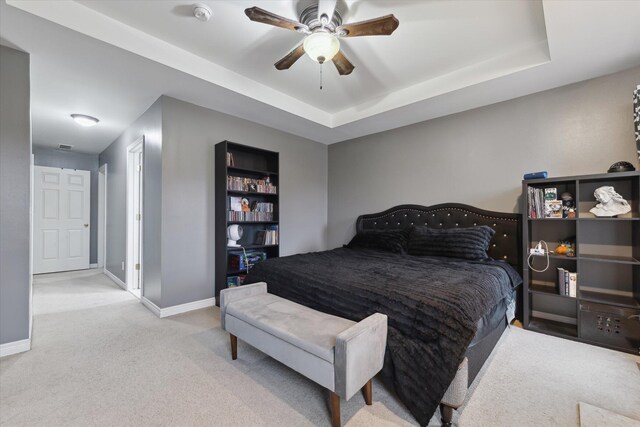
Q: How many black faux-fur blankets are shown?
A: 1